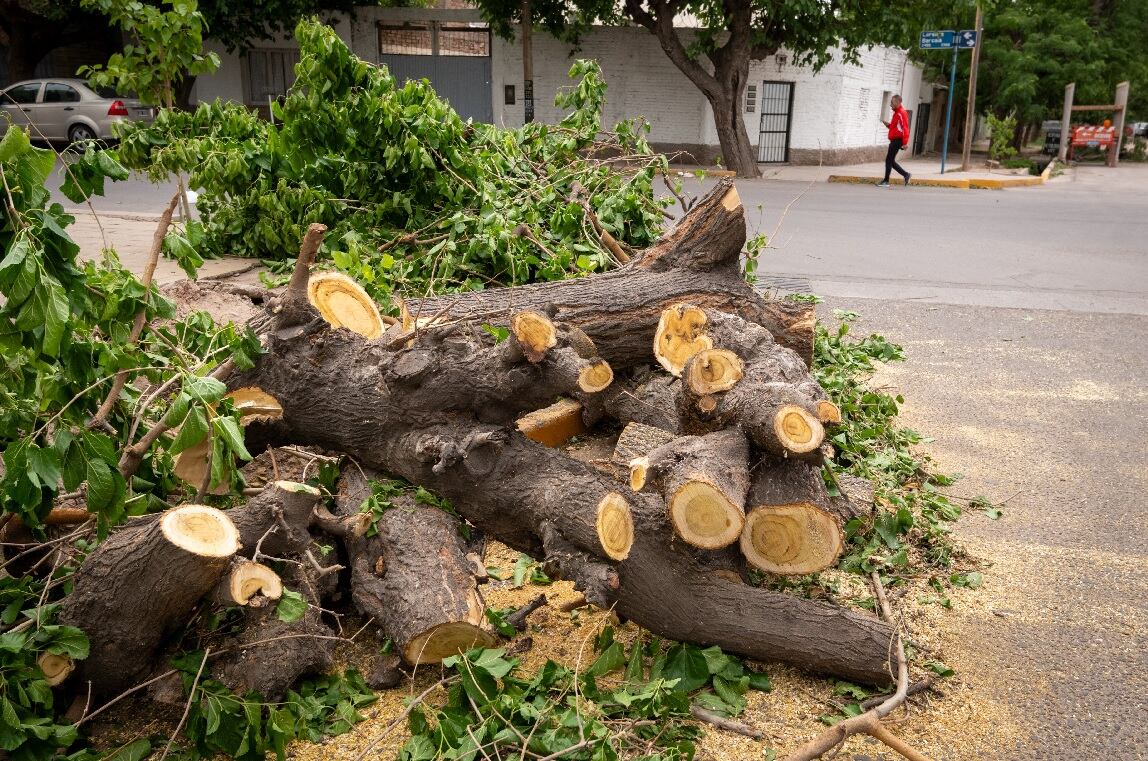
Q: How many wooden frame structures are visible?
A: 1